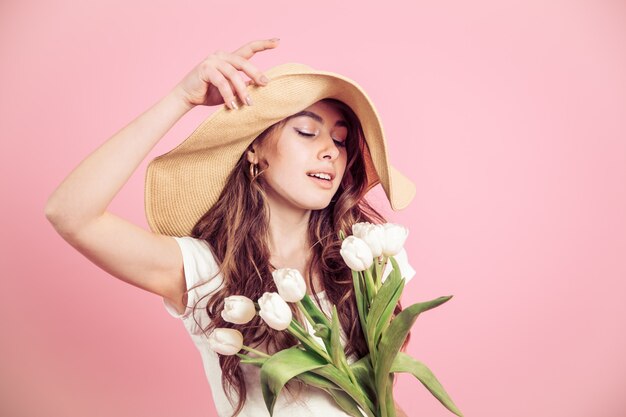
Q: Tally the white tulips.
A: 7